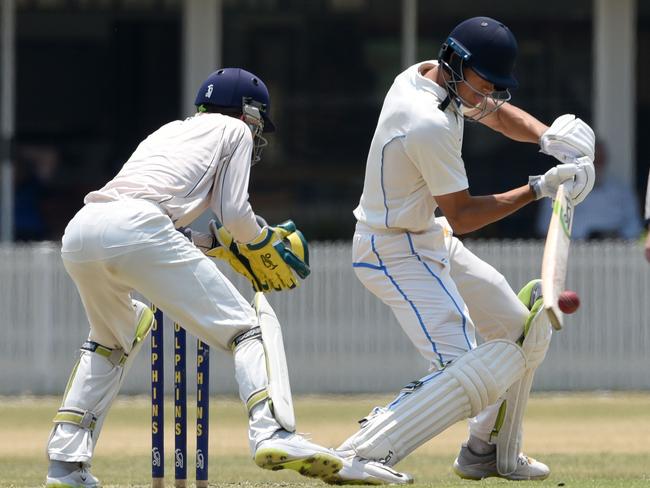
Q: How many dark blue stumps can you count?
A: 3